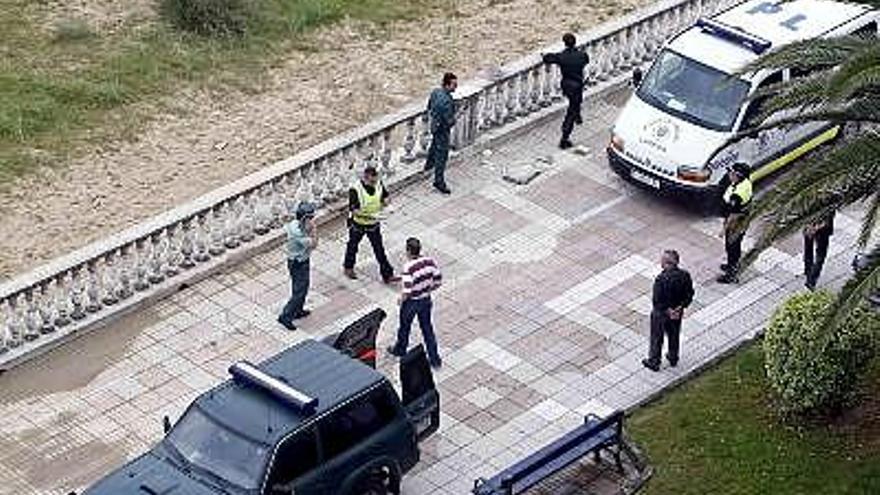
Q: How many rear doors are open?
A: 2